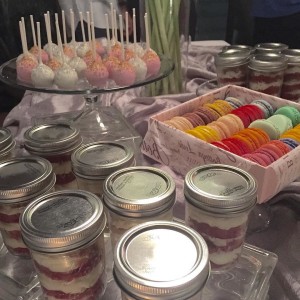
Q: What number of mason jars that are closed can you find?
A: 13